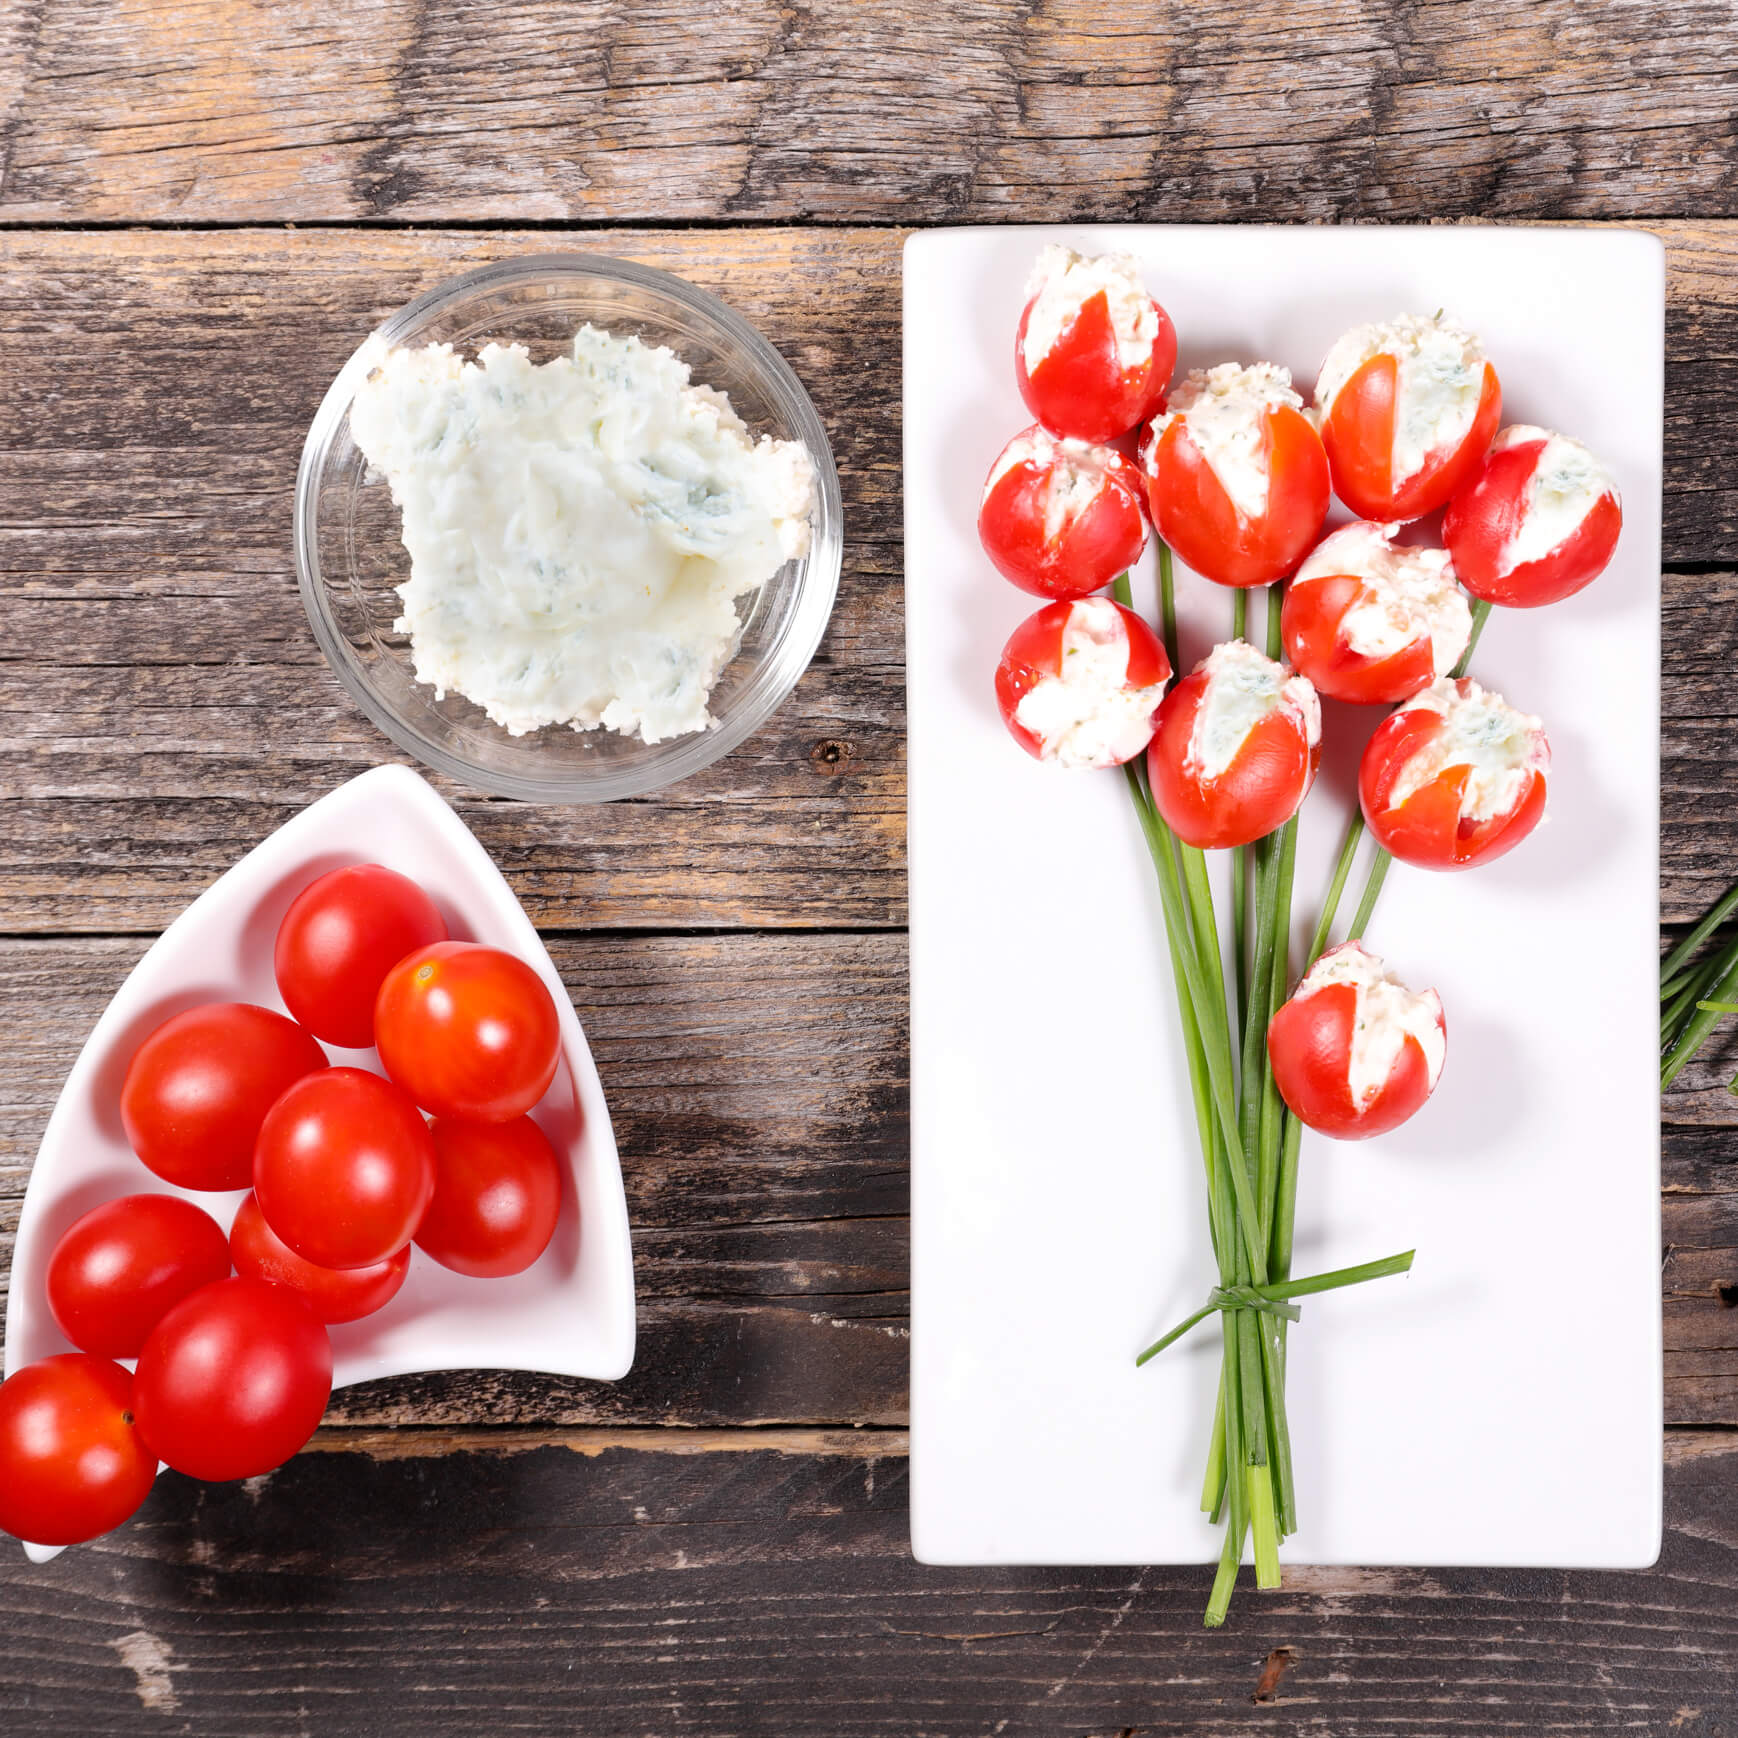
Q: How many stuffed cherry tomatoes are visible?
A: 10